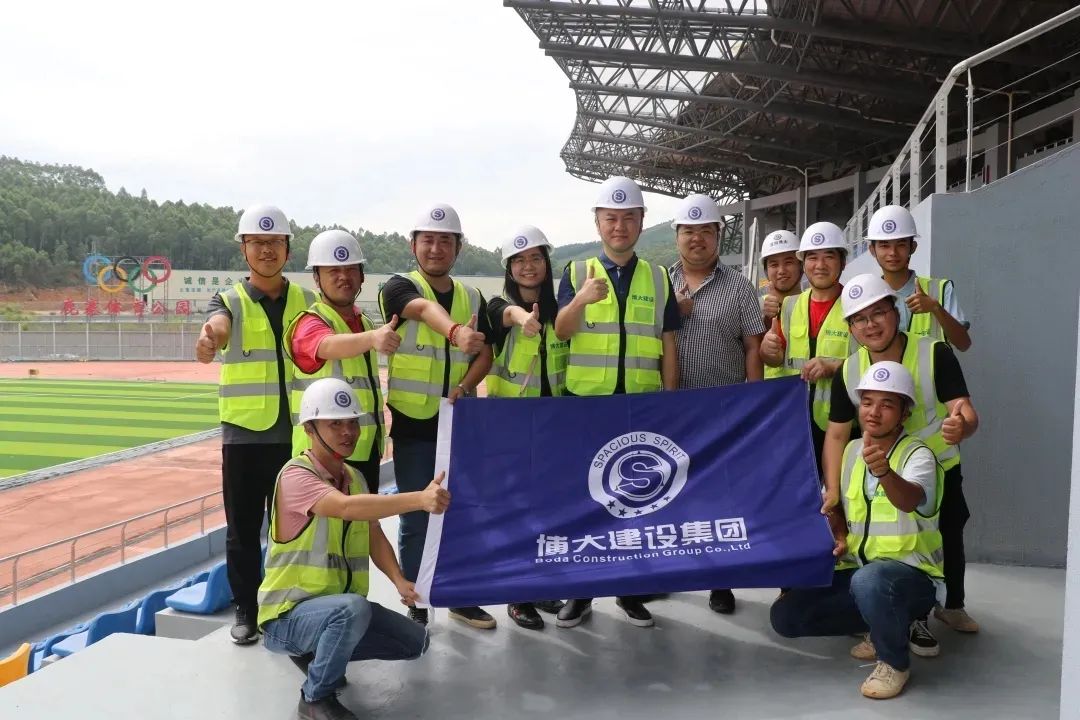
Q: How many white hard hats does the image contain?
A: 12